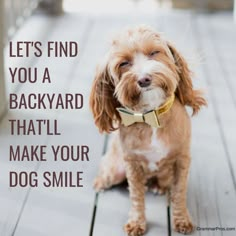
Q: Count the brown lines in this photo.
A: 6